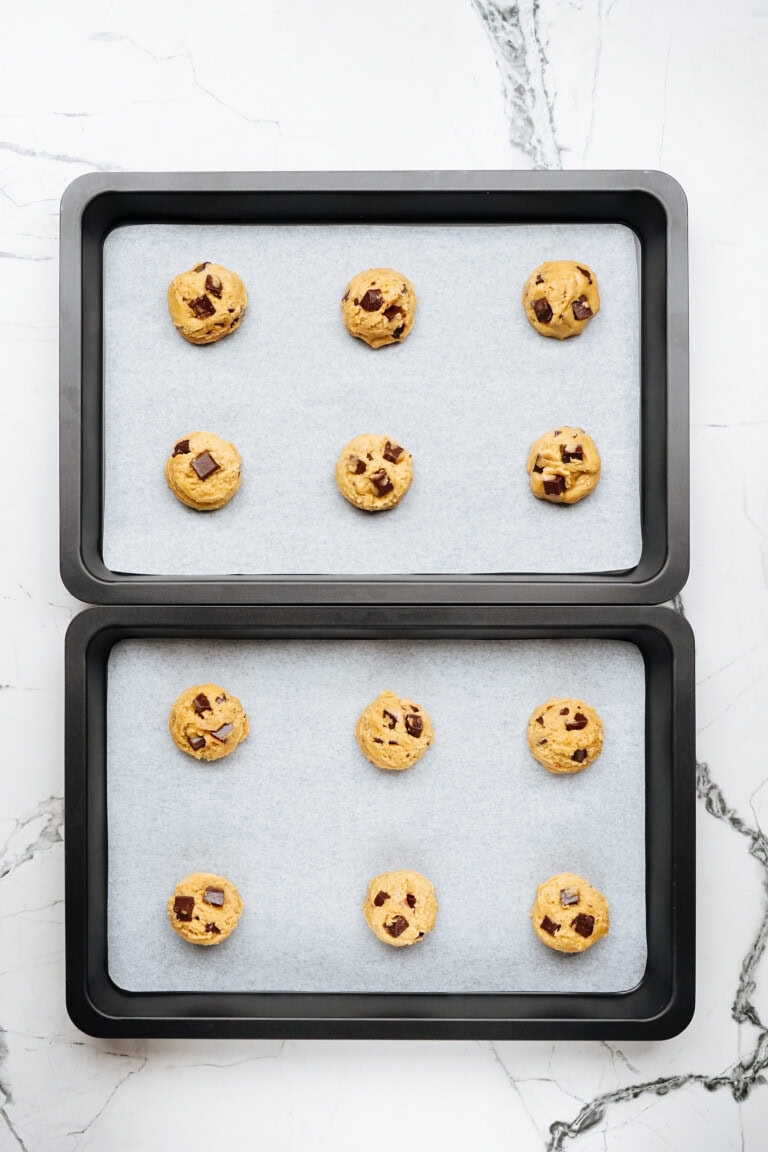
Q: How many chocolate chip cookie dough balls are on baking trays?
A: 12